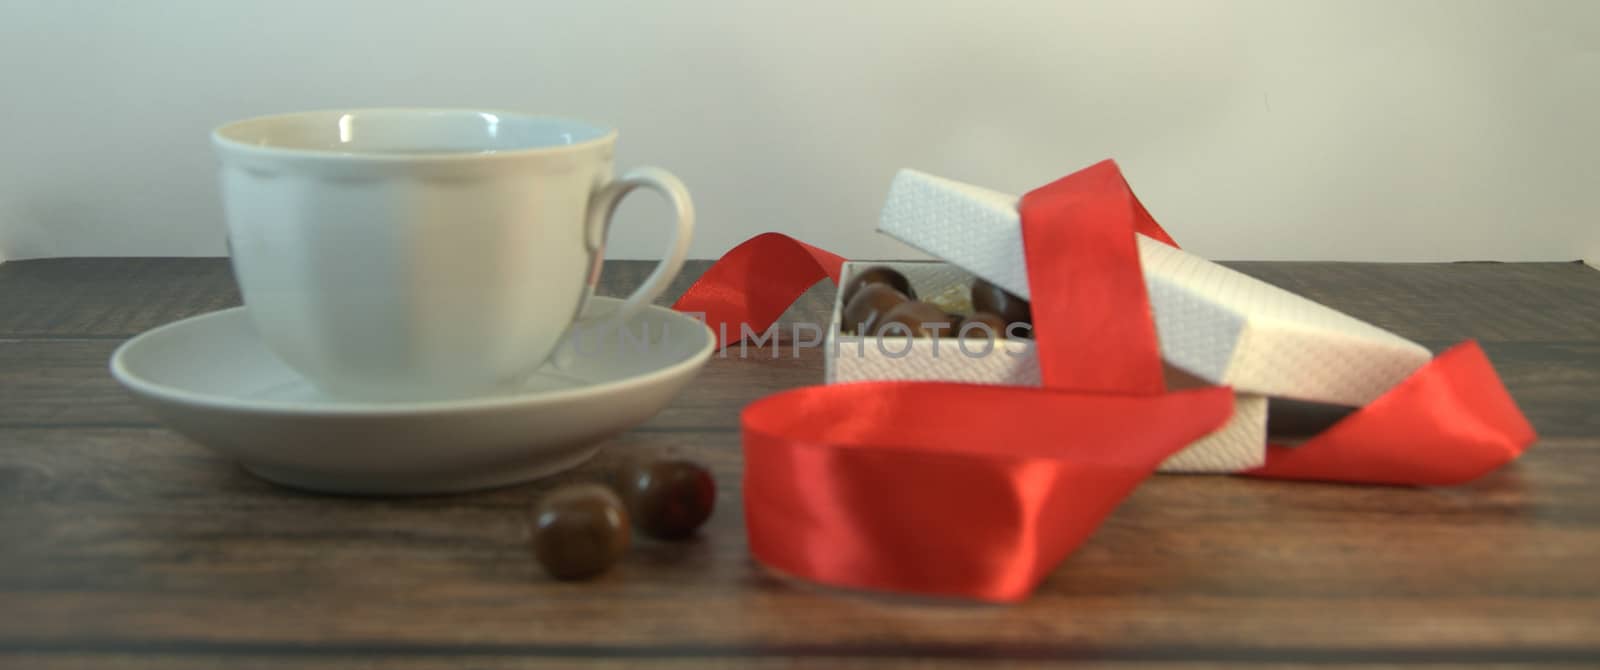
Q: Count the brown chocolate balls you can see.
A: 7